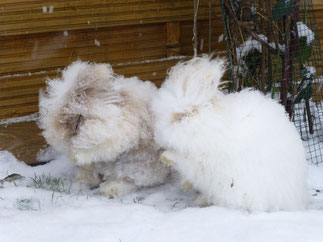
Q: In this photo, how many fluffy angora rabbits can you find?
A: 2